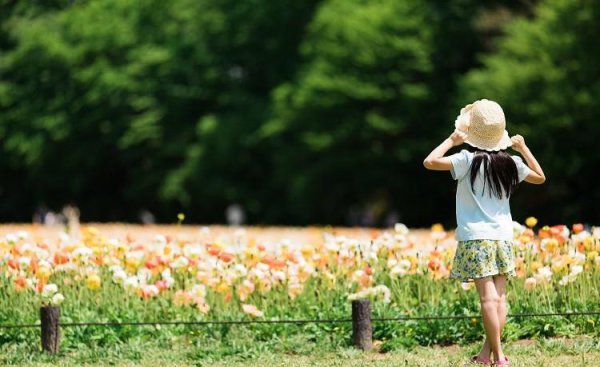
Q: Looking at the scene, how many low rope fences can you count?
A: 1